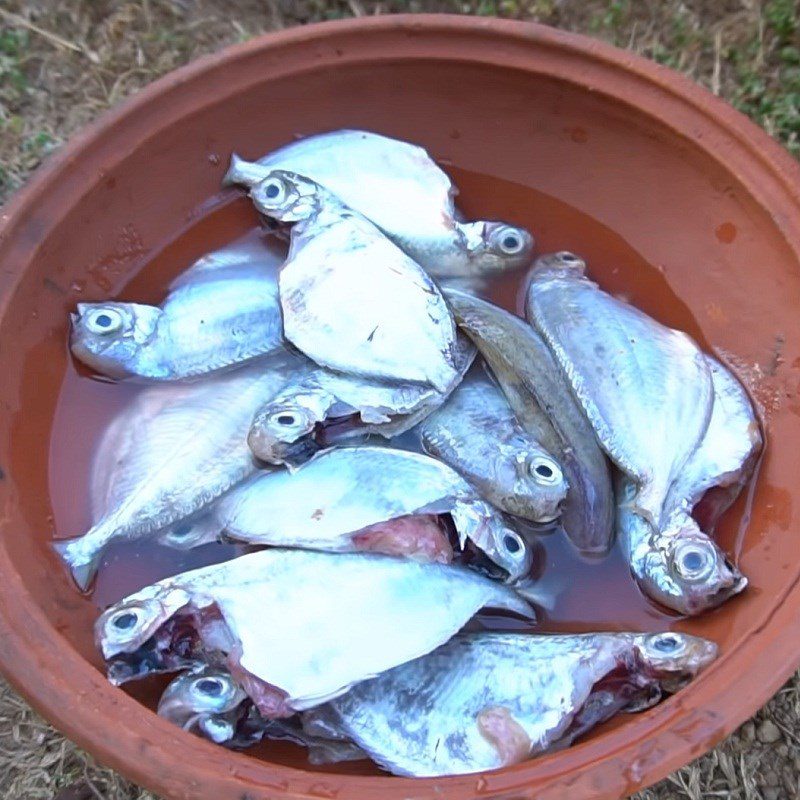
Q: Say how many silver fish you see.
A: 12